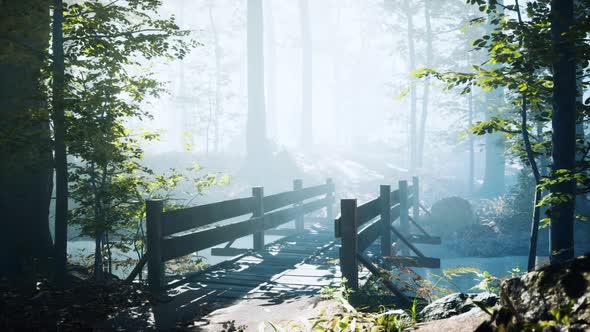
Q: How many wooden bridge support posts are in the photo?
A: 8